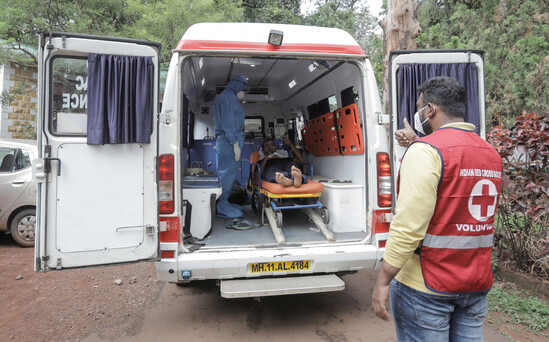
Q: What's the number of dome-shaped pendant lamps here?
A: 0